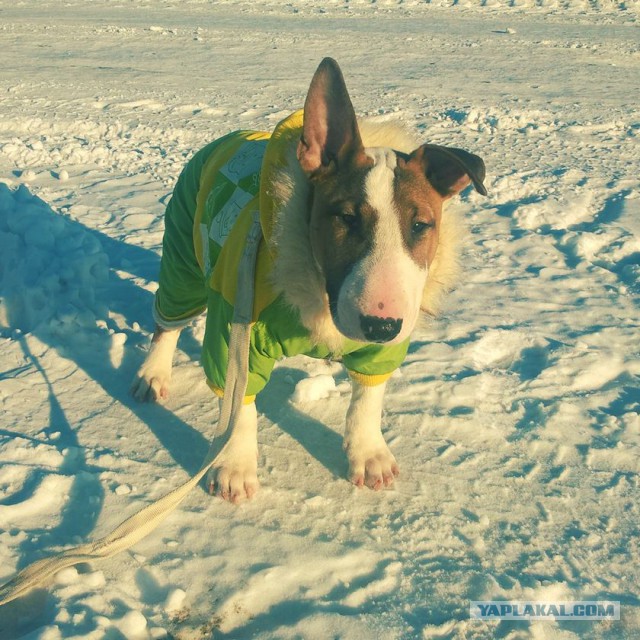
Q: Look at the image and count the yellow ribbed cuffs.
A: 2